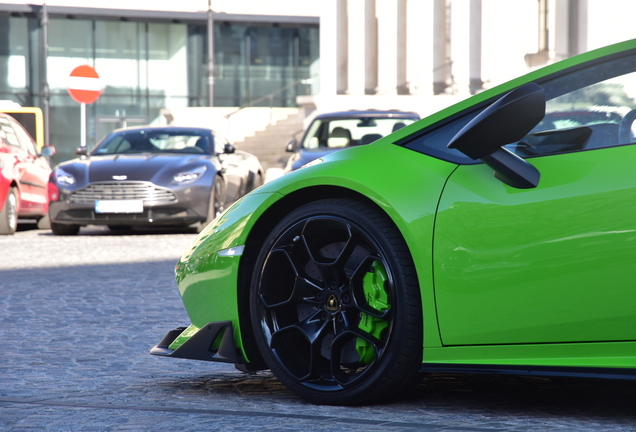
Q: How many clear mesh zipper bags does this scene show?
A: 0